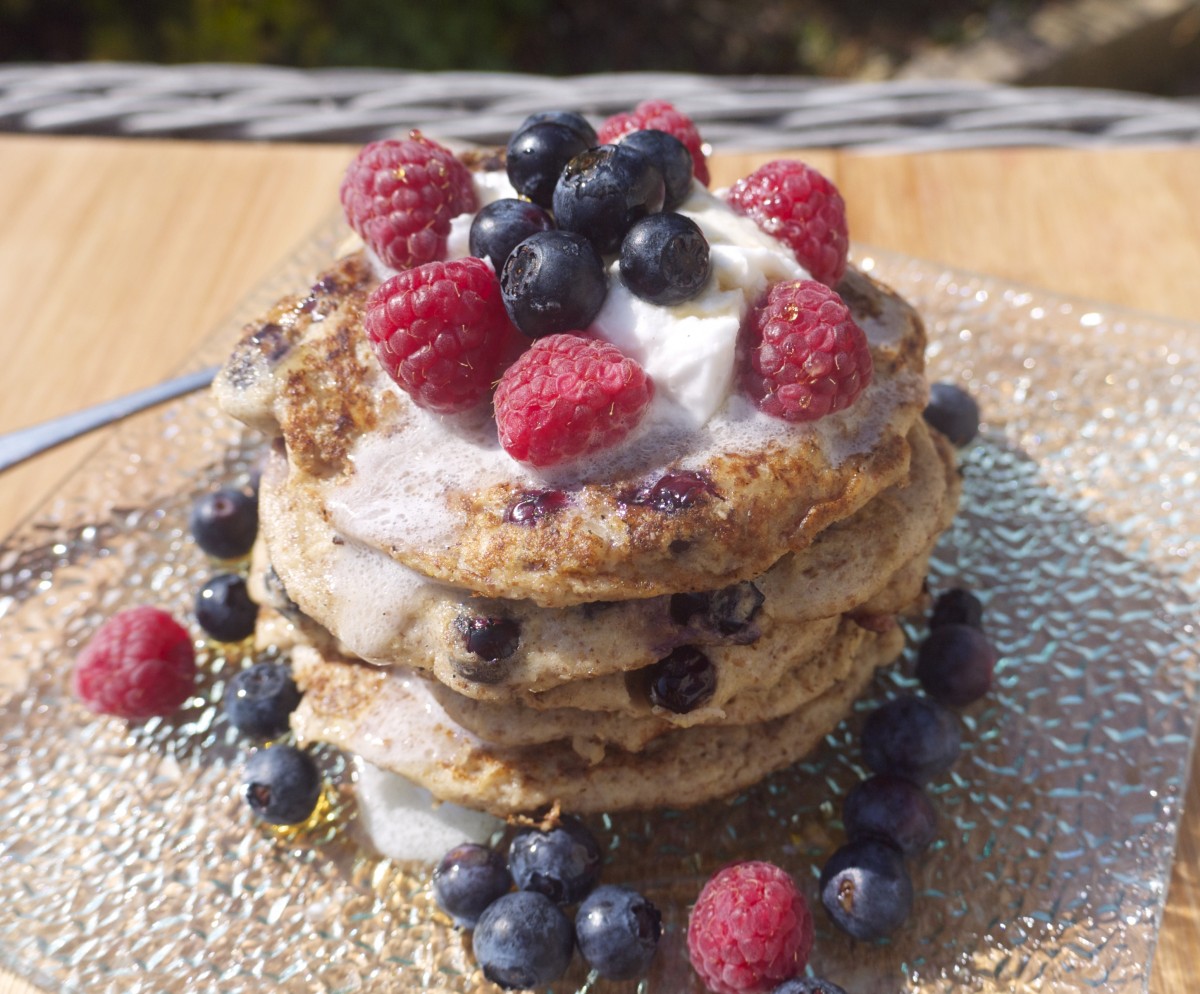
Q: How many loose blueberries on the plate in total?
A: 15